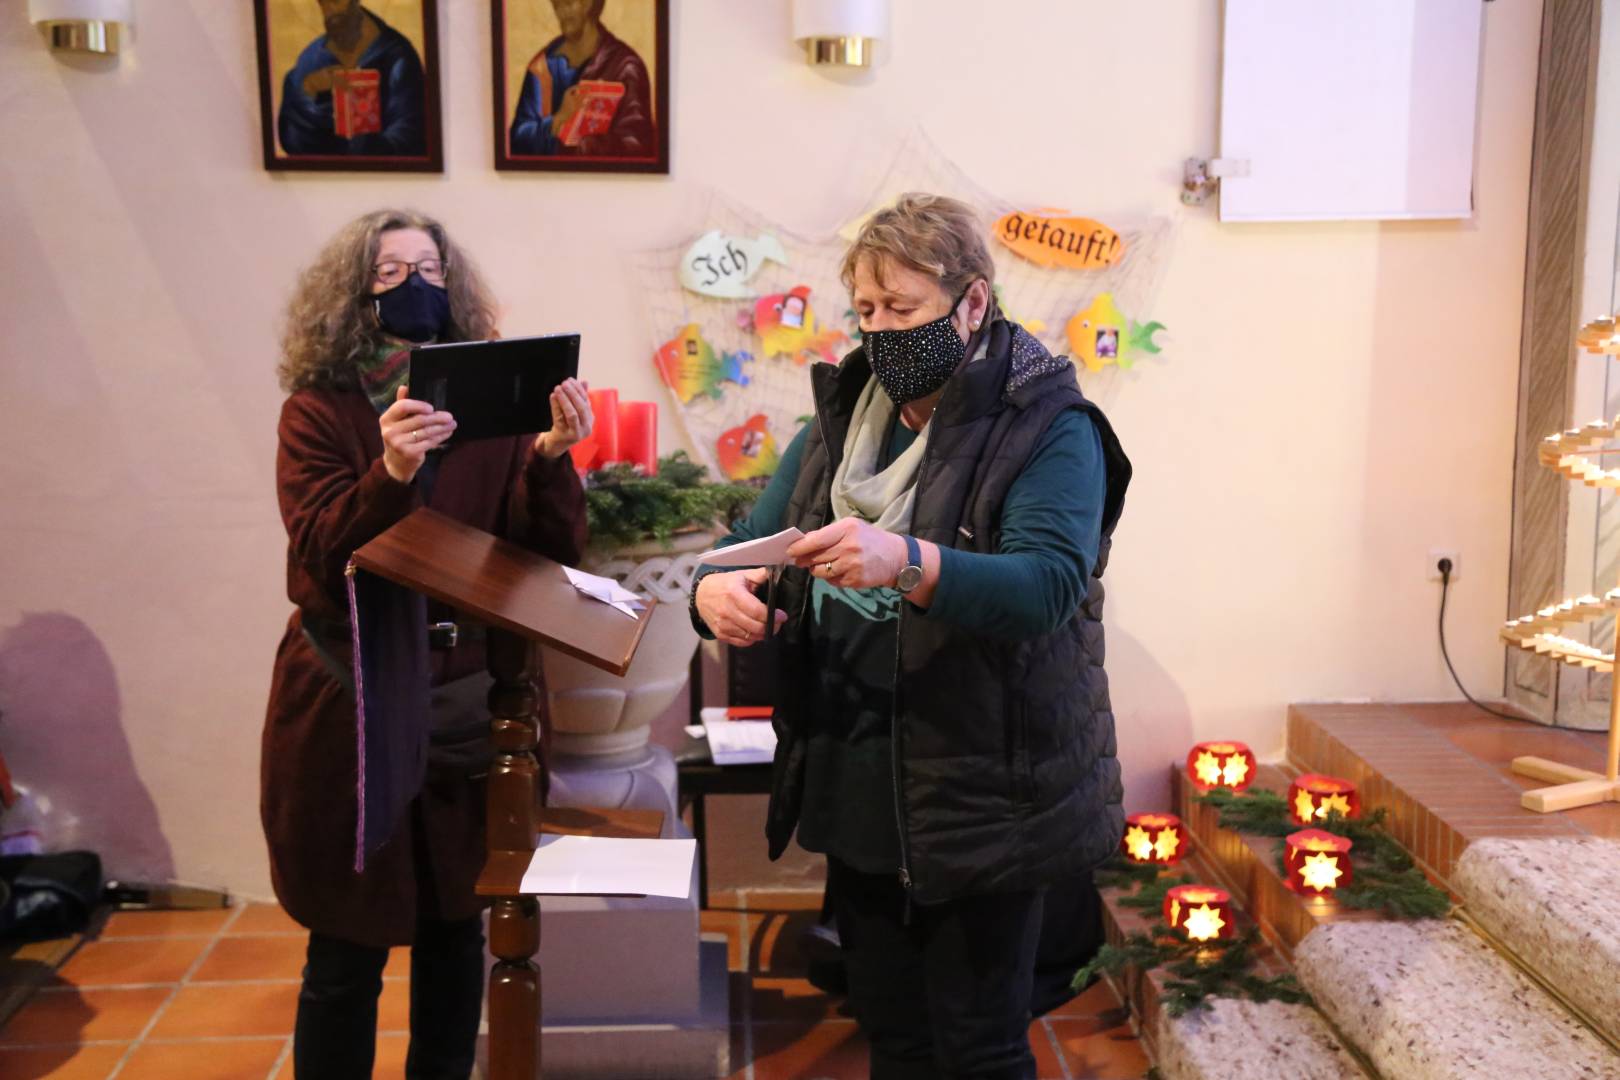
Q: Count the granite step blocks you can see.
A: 3